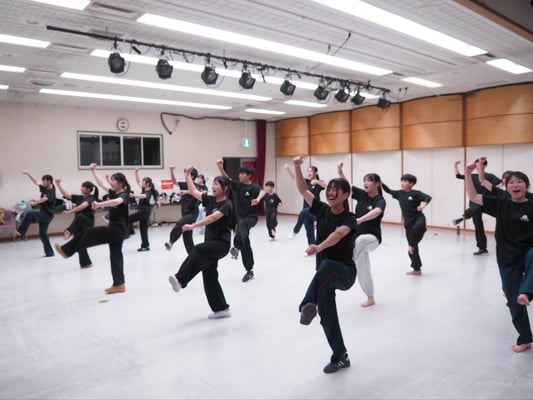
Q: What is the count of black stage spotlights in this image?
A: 9